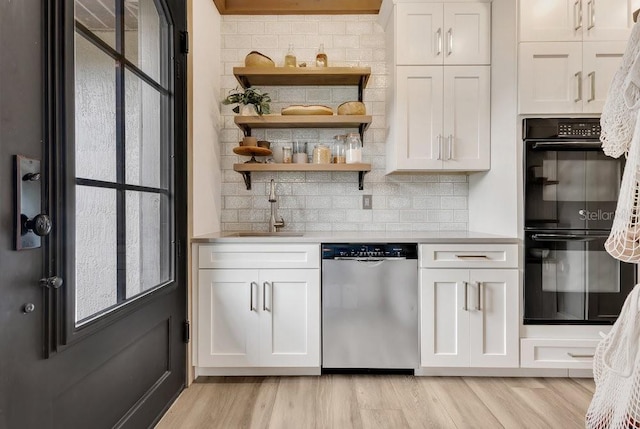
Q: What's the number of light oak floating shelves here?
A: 3